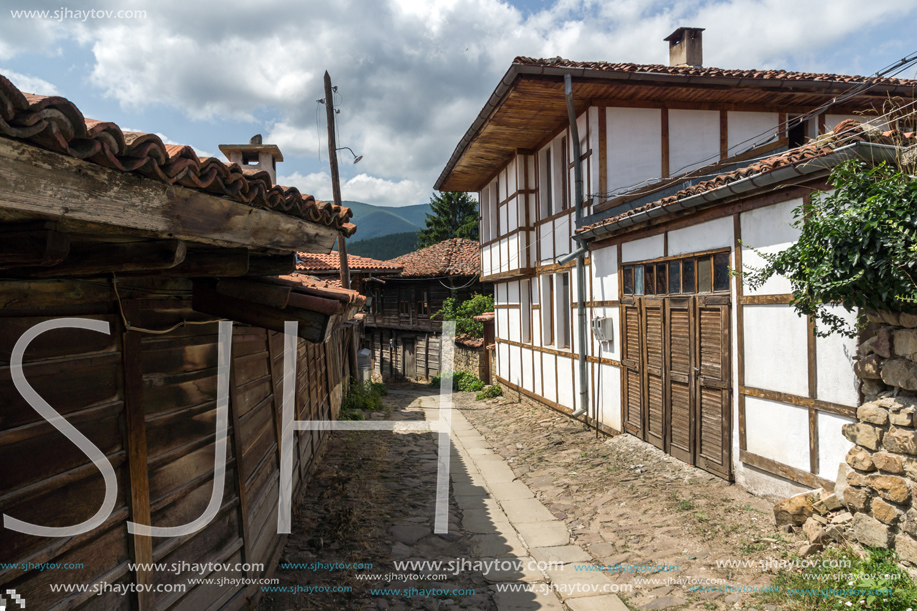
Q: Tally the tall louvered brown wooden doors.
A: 4